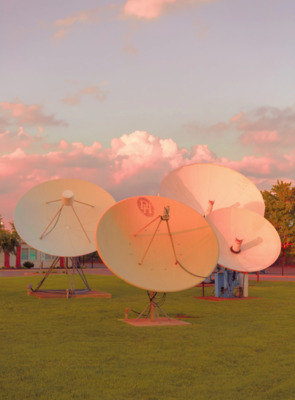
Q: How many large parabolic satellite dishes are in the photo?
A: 4